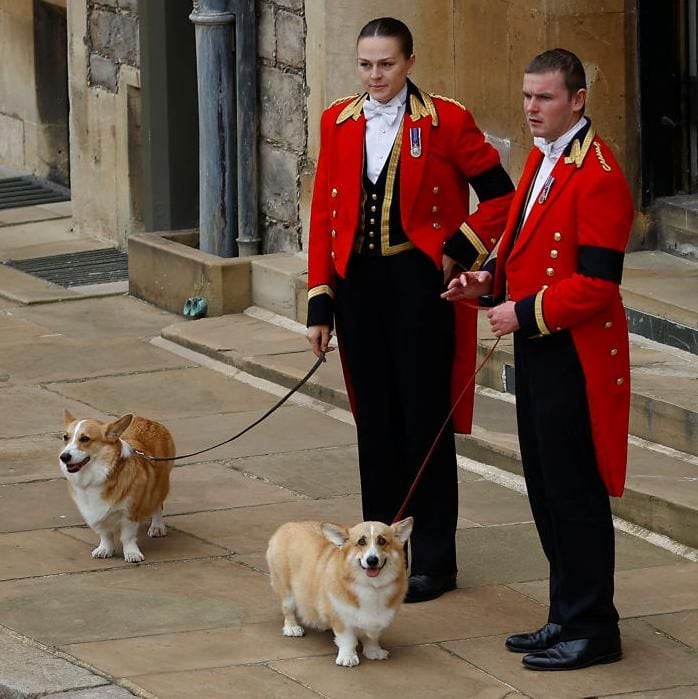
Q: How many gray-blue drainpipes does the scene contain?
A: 2